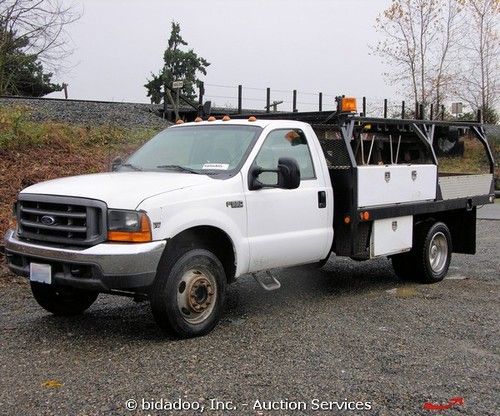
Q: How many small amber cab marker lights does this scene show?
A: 5